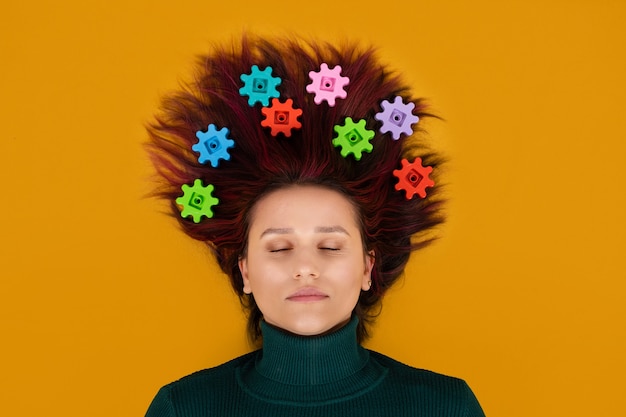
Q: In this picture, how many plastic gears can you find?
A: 8